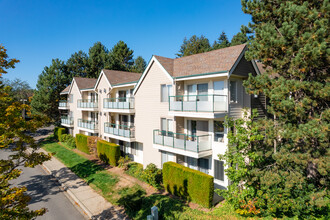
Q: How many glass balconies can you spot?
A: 8